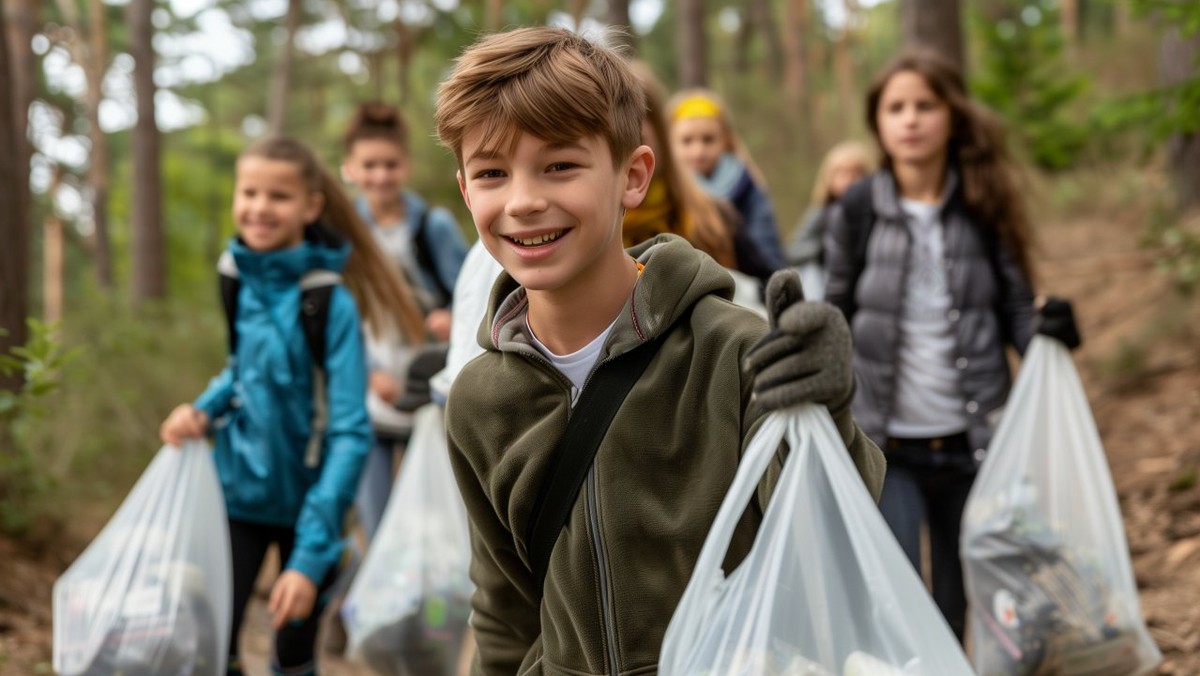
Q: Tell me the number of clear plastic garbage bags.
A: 4